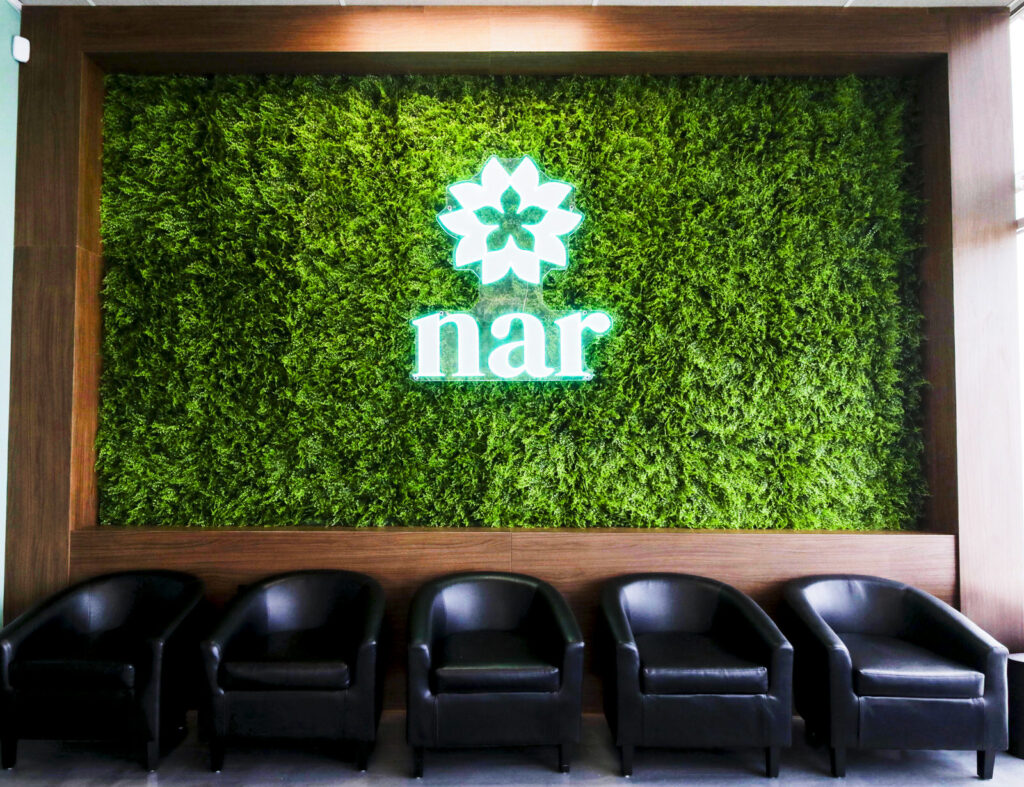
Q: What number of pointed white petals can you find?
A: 10